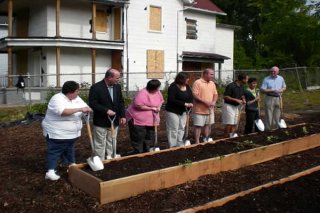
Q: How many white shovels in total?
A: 8